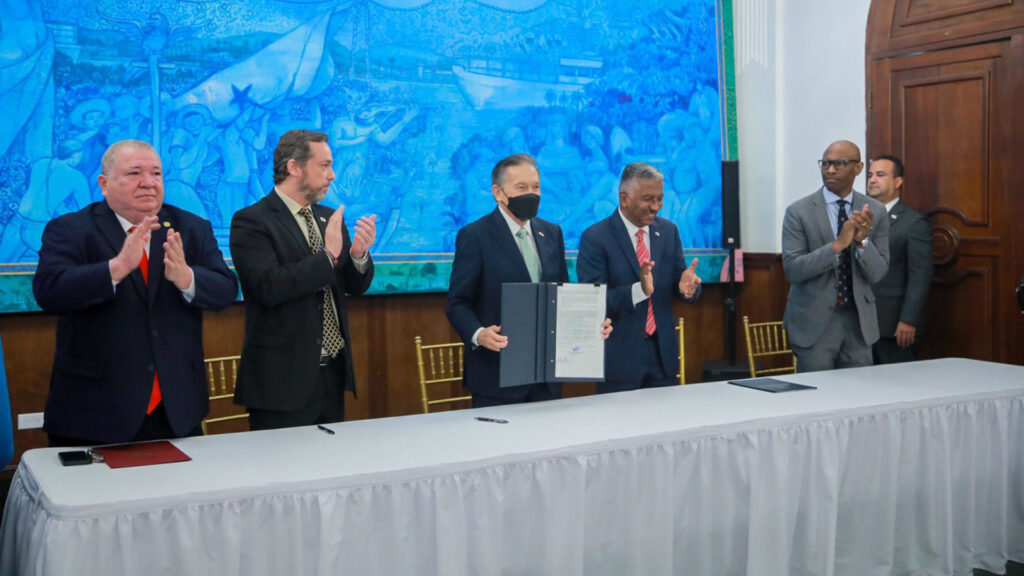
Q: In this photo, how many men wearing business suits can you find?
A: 6